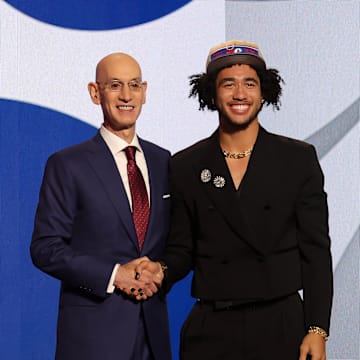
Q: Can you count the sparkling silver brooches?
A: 2